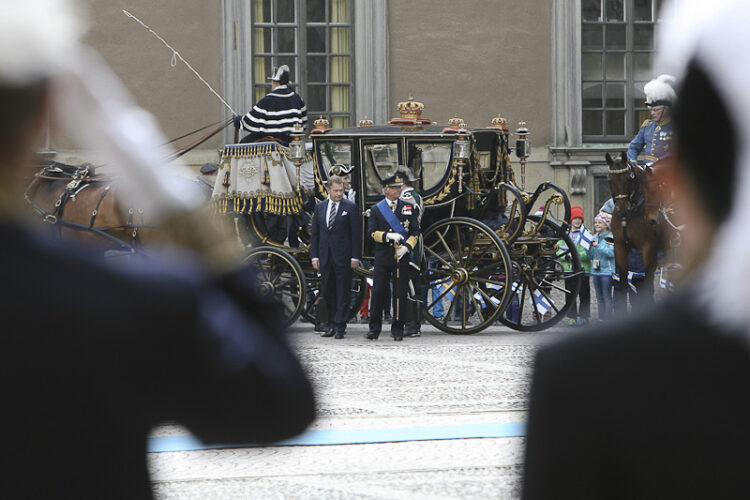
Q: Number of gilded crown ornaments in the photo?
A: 5